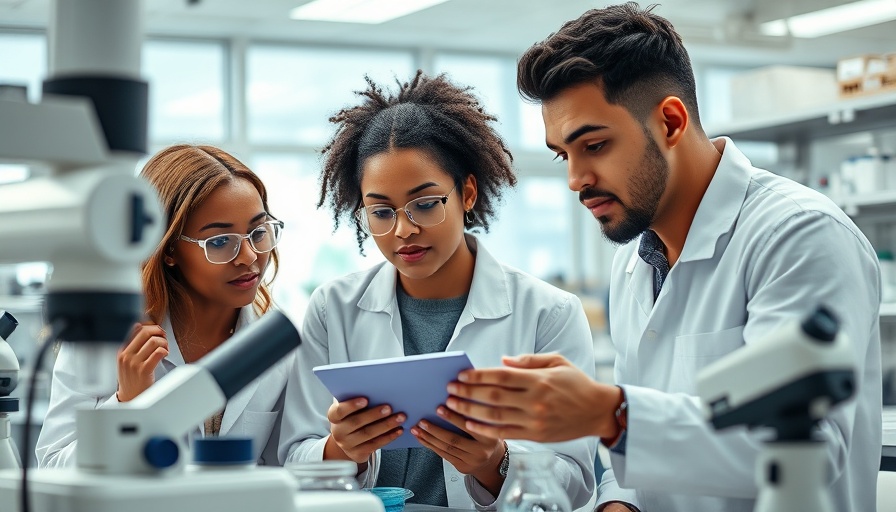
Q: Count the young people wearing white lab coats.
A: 3